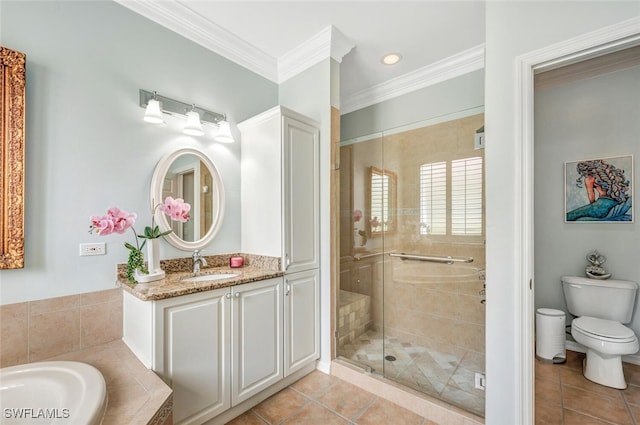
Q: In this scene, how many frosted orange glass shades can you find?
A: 0